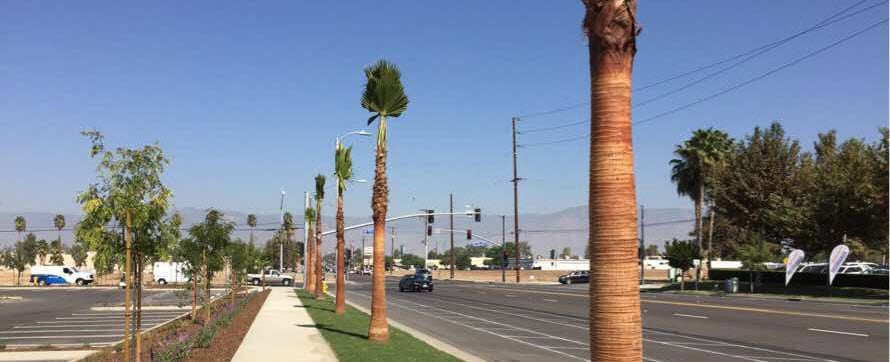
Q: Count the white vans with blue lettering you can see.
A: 1